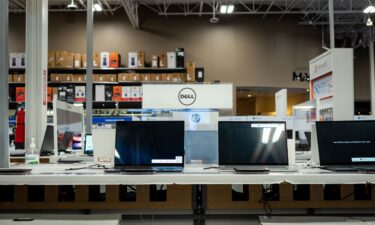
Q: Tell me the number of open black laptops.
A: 3